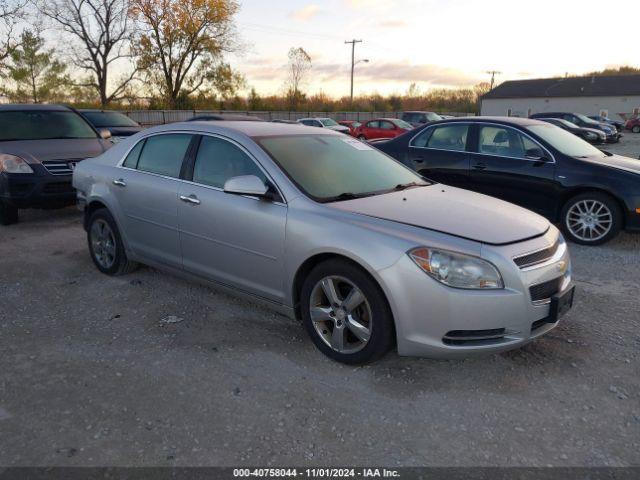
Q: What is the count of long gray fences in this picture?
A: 1